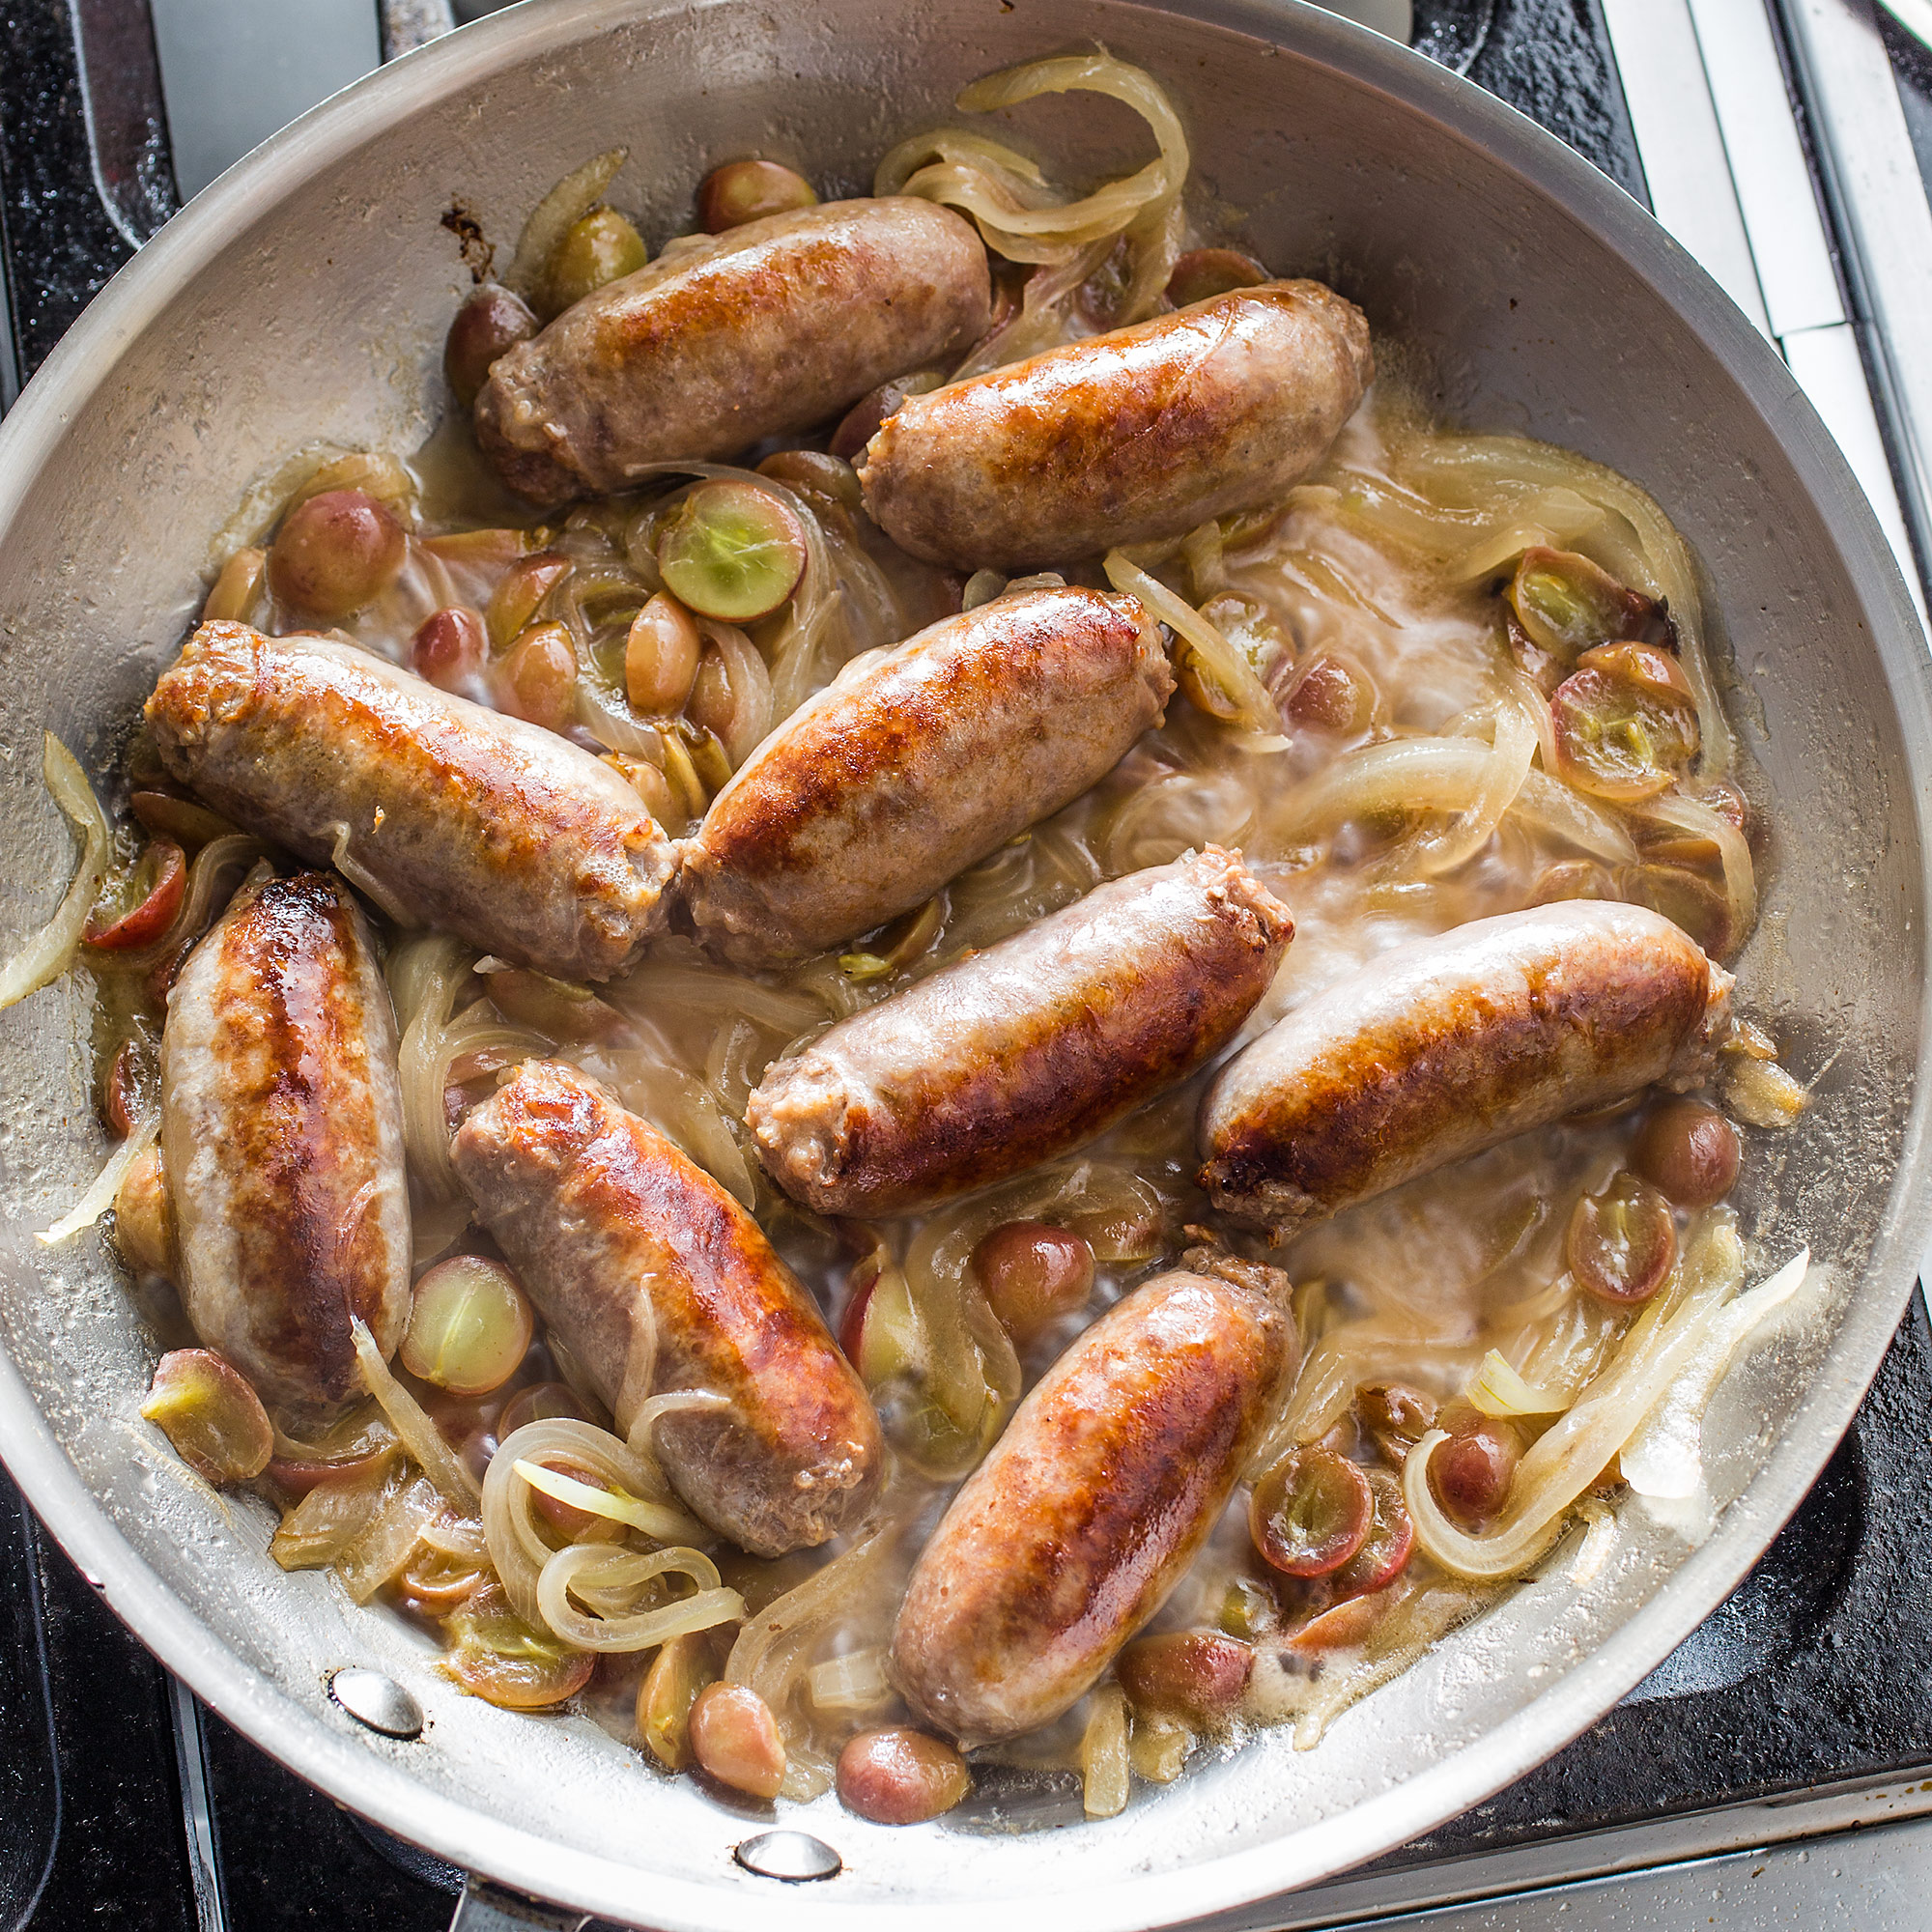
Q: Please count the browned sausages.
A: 9